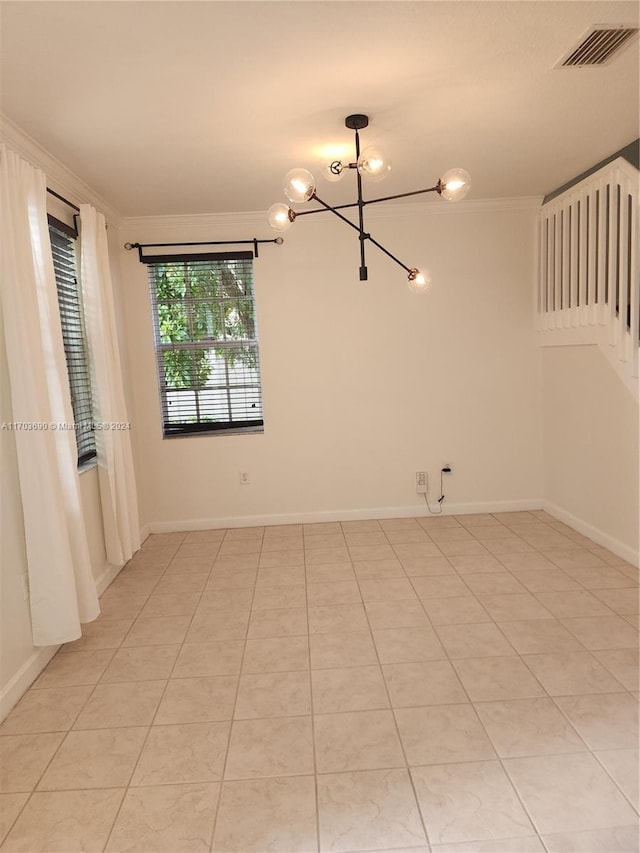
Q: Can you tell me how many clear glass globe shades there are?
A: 6